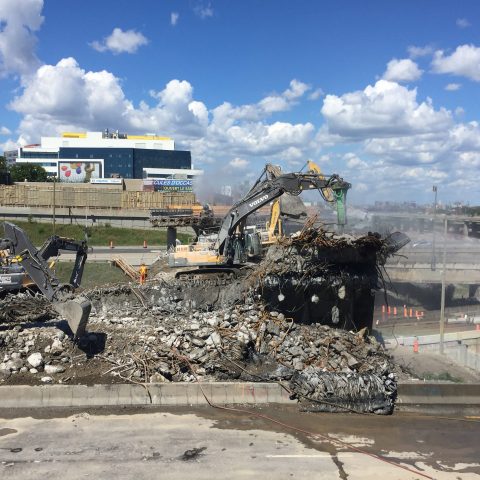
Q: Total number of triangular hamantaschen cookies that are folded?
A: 0